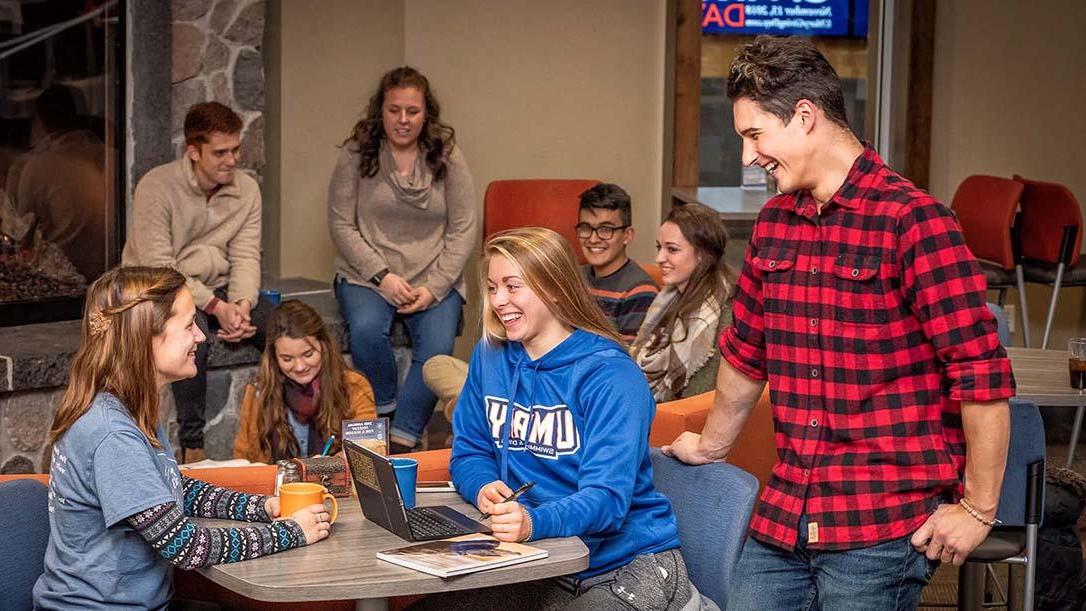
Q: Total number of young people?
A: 8